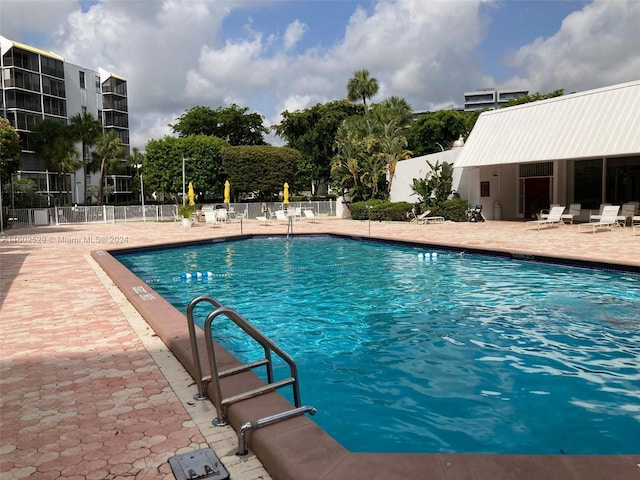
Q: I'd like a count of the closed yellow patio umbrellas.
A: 3